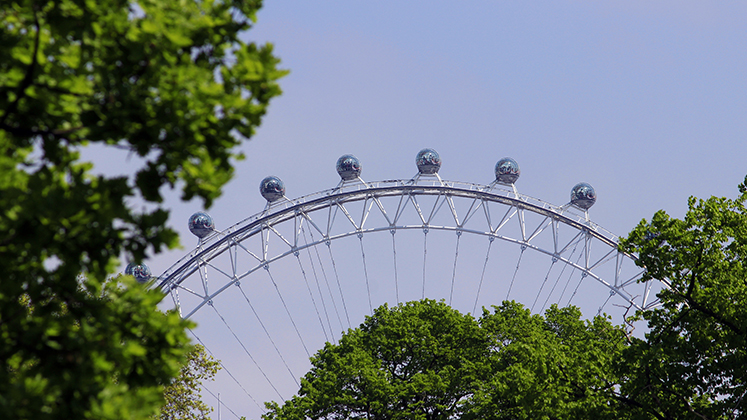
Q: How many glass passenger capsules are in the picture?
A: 7